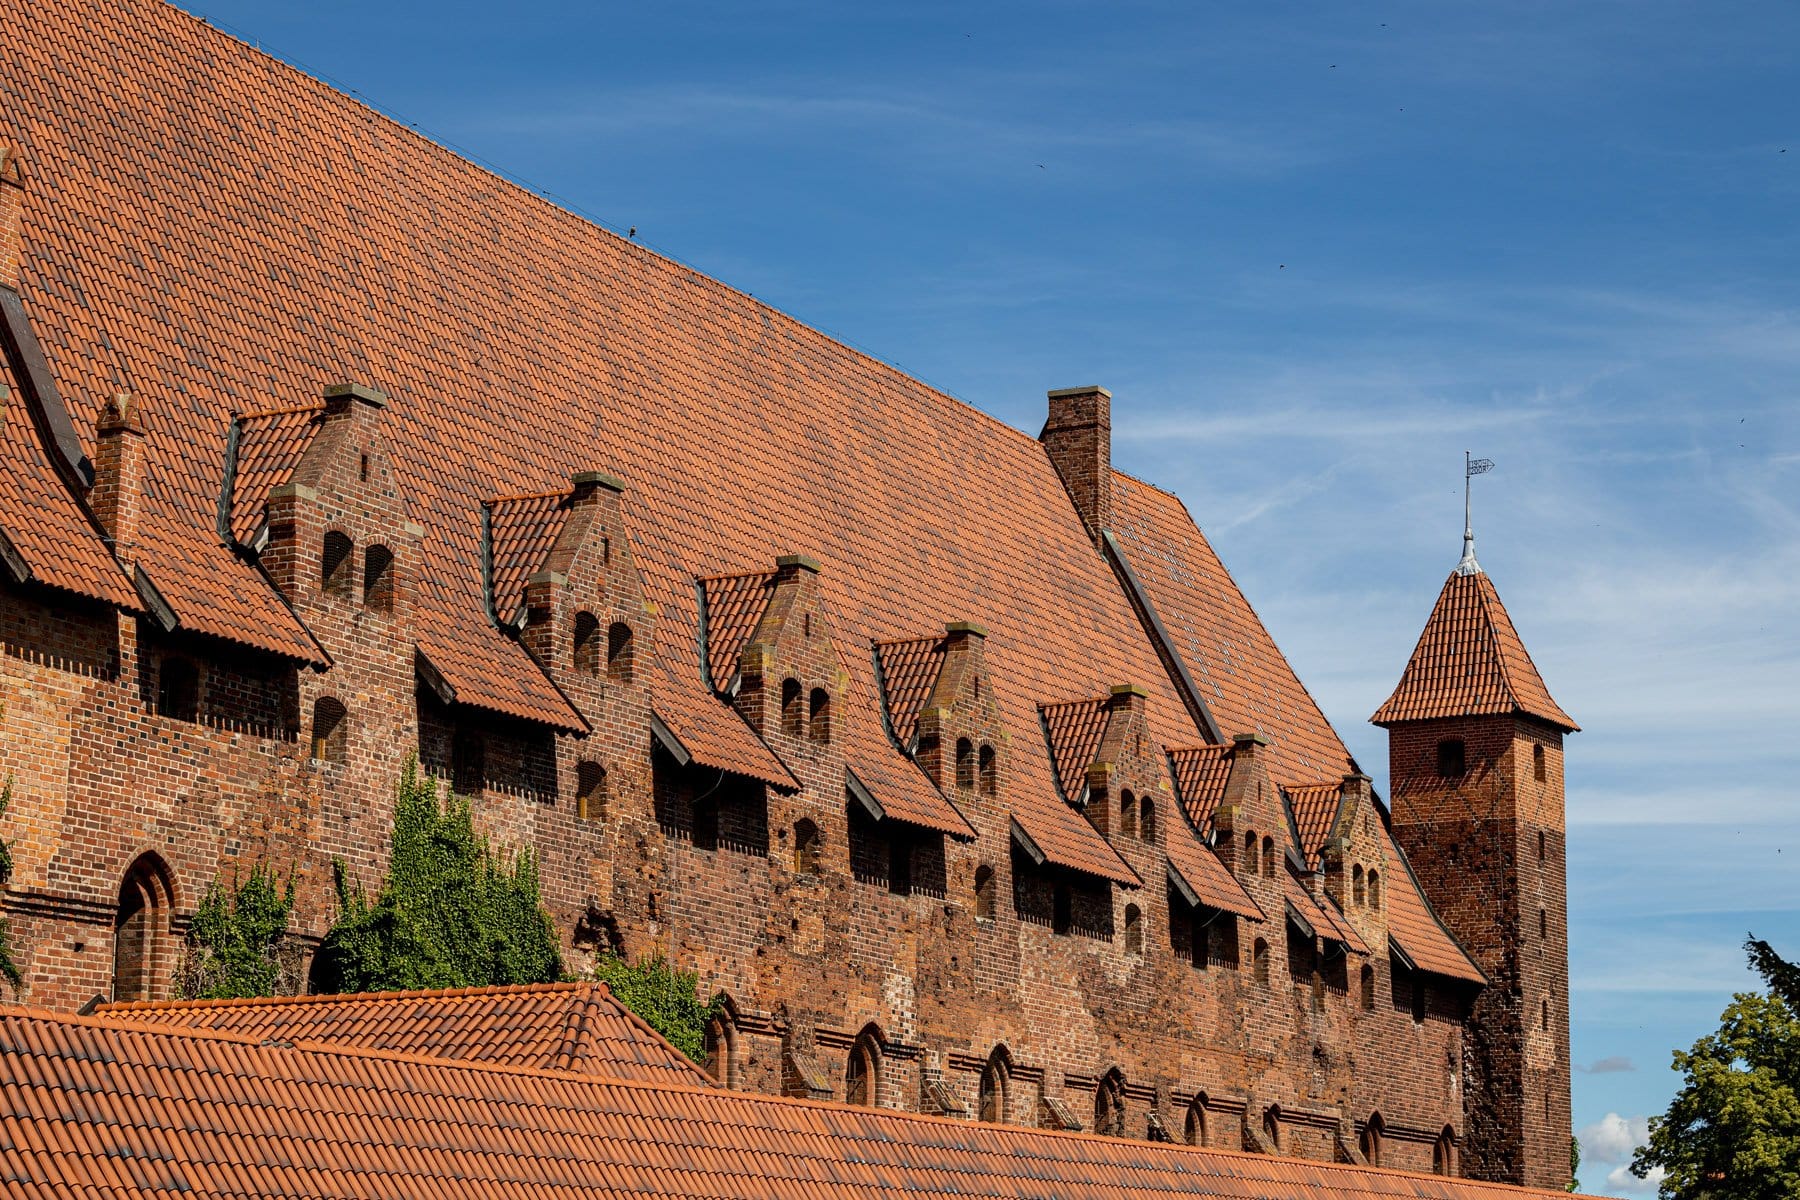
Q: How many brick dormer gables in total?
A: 7